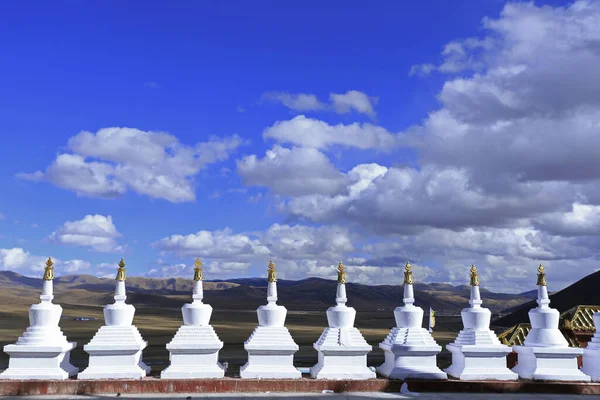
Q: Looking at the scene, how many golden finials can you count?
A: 8